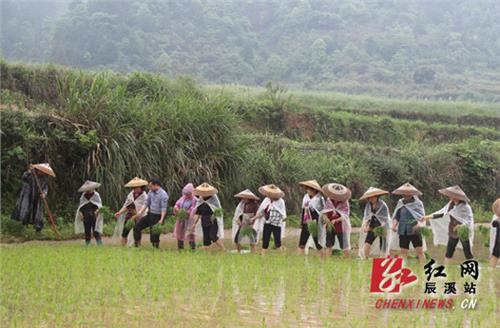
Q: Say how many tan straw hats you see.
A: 12